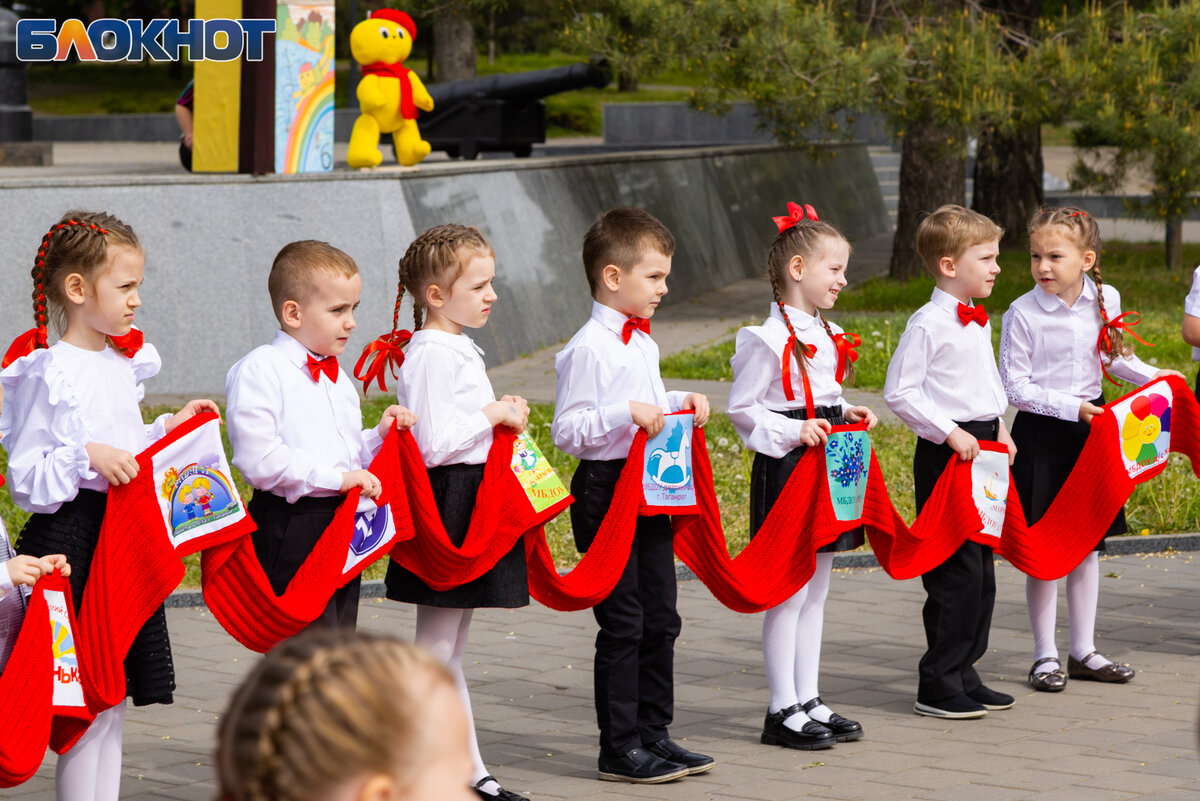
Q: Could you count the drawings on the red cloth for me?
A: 8